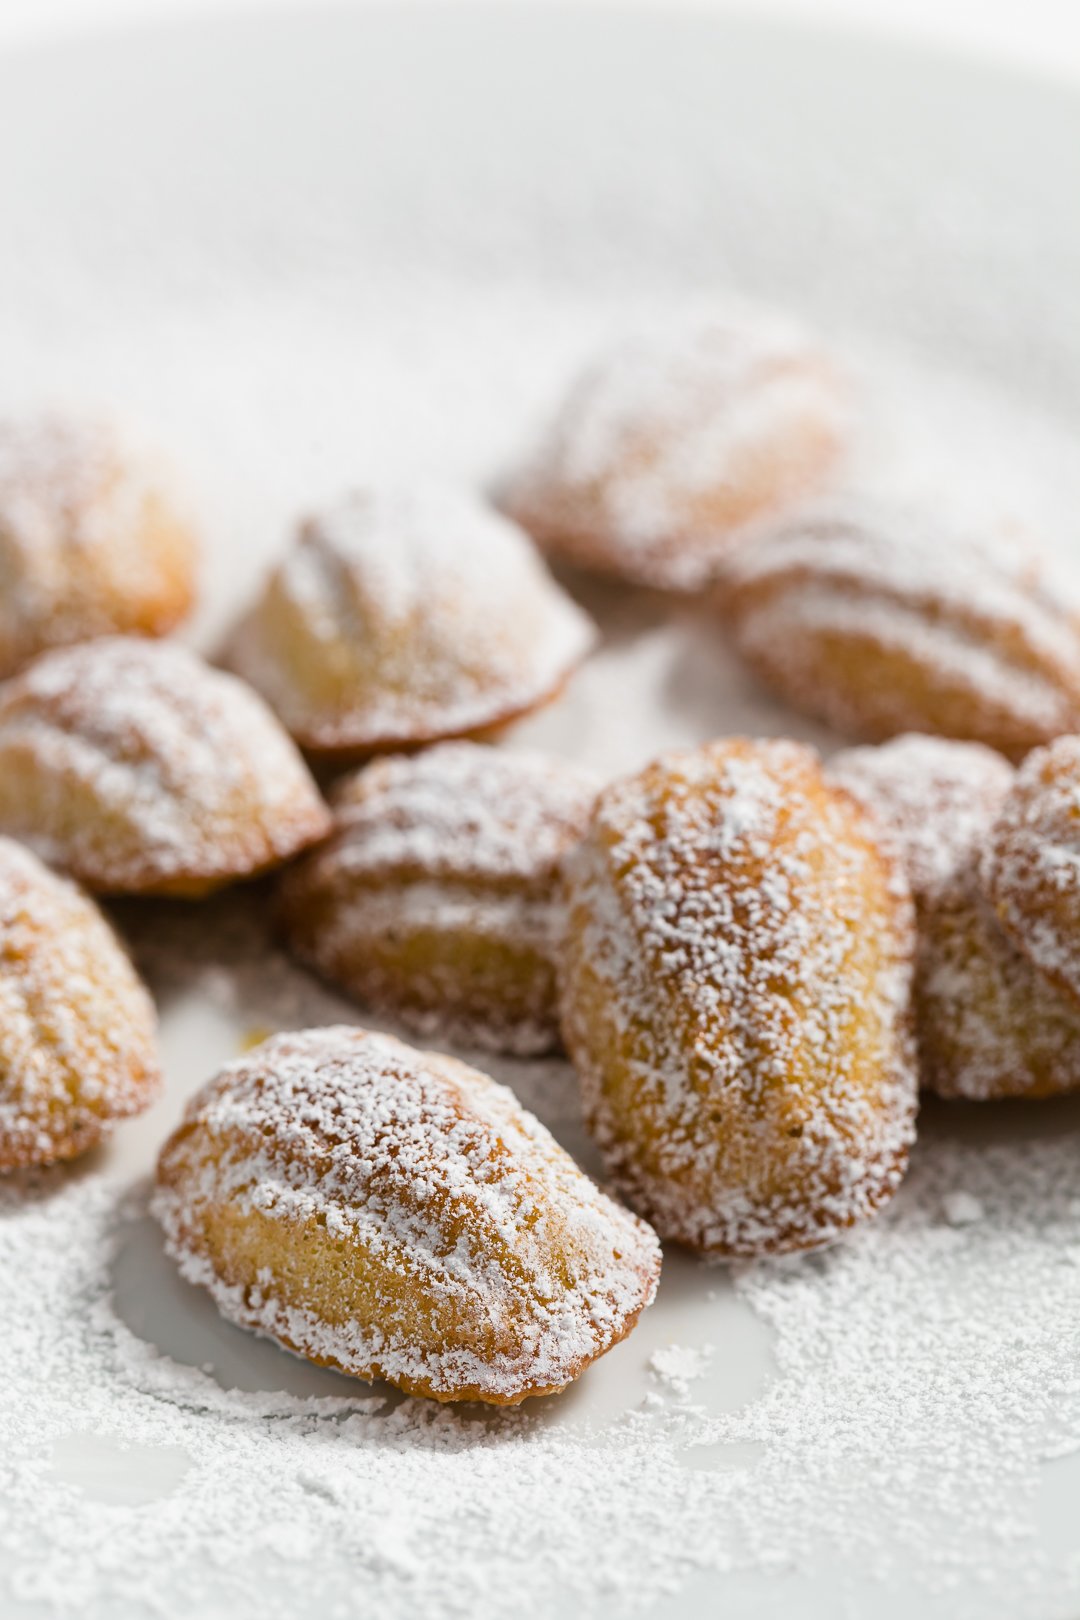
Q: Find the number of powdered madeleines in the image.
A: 11